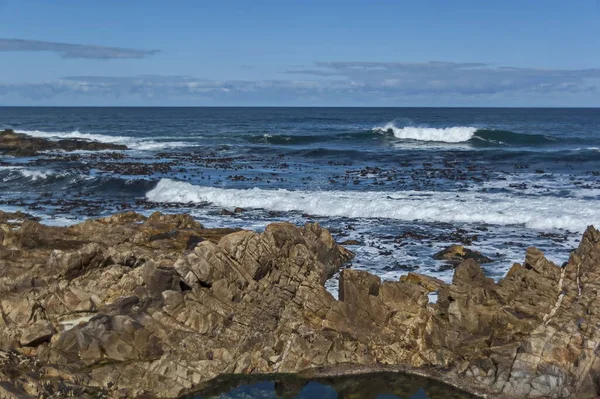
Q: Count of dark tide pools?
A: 1